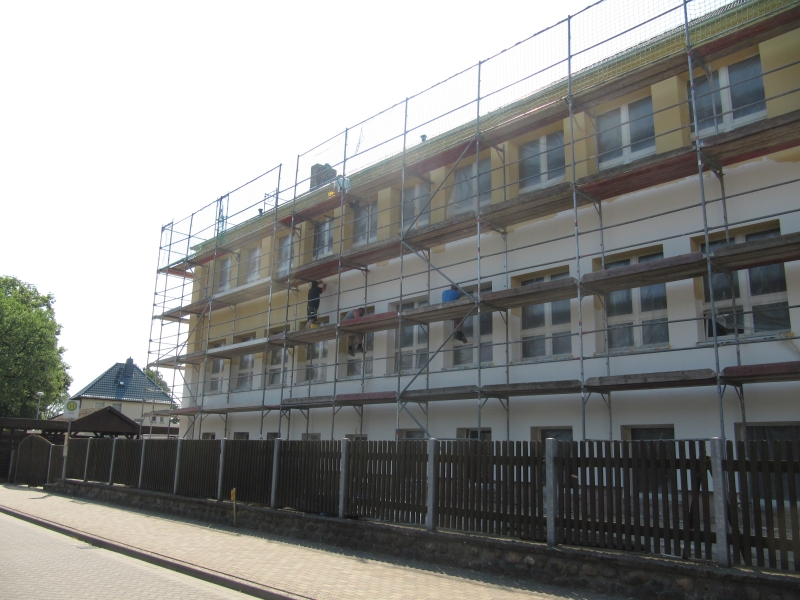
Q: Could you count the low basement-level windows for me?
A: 10